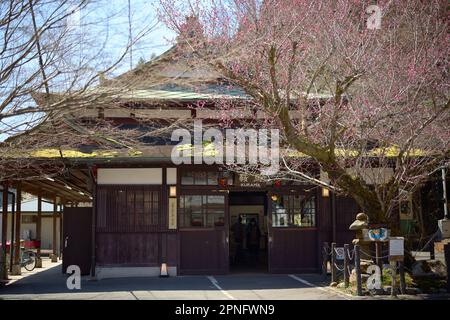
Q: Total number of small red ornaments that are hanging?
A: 2